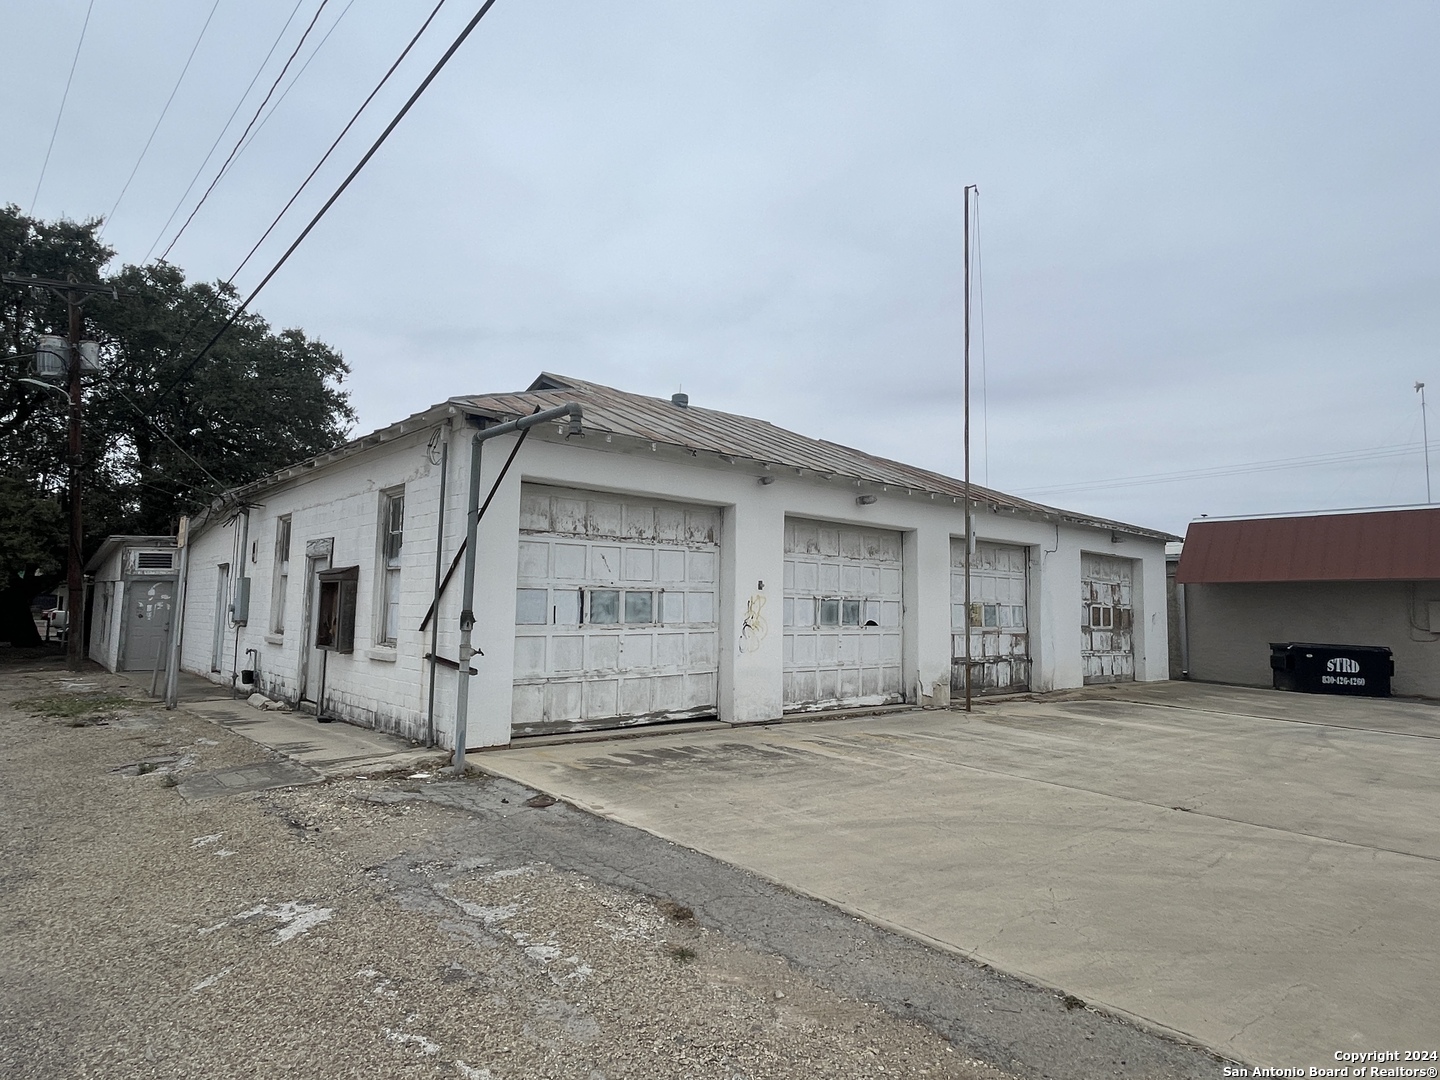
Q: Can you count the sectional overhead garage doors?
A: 4